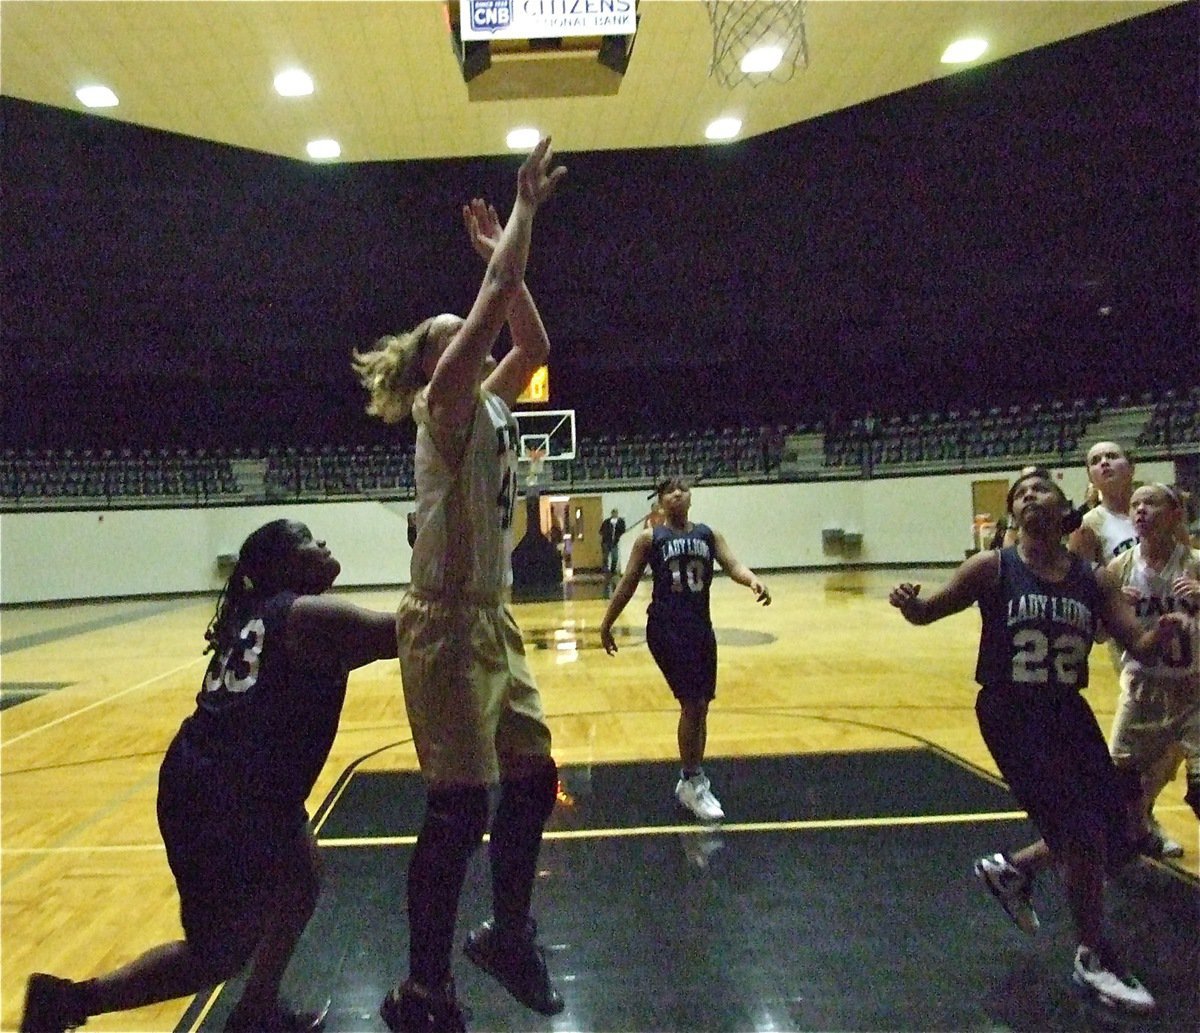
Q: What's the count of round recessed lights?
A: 7